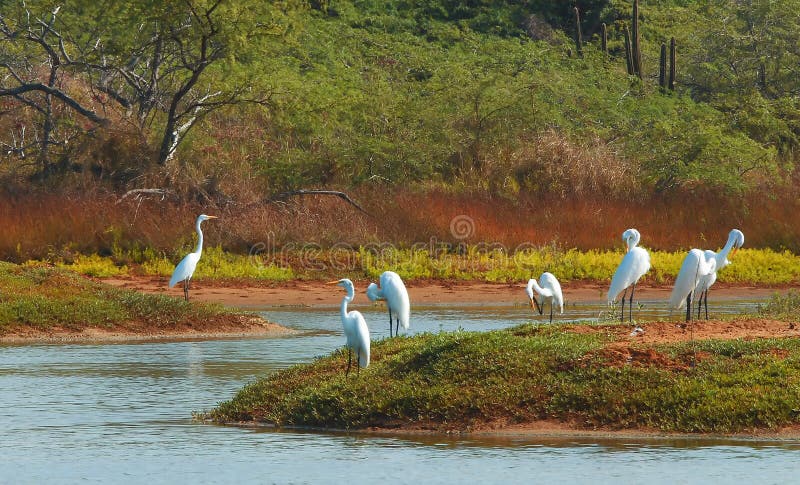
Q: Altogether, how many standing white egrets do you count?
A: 7